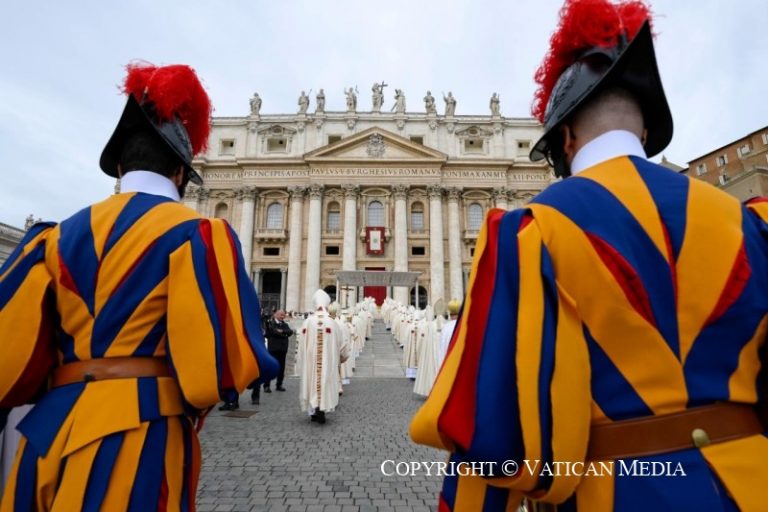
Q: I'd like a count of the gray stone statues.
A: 9